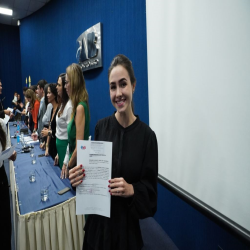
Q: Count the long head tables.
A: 1